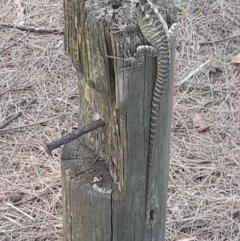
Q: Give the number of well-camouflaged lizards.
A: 1